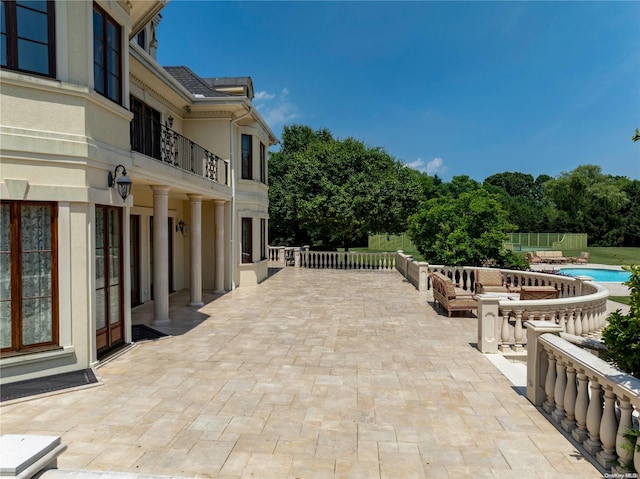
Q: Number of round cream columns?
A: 3